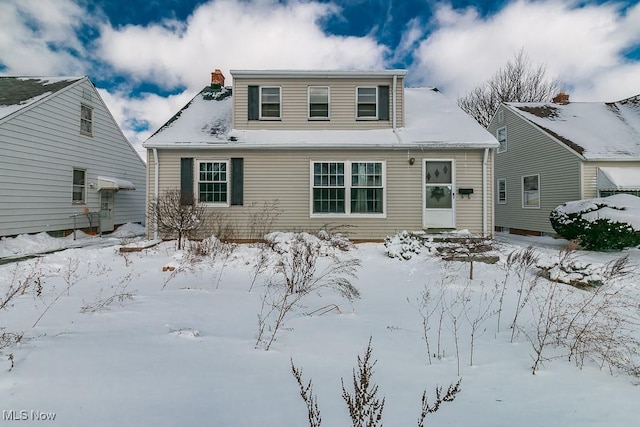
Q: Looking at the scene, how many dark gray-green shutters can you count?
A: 4